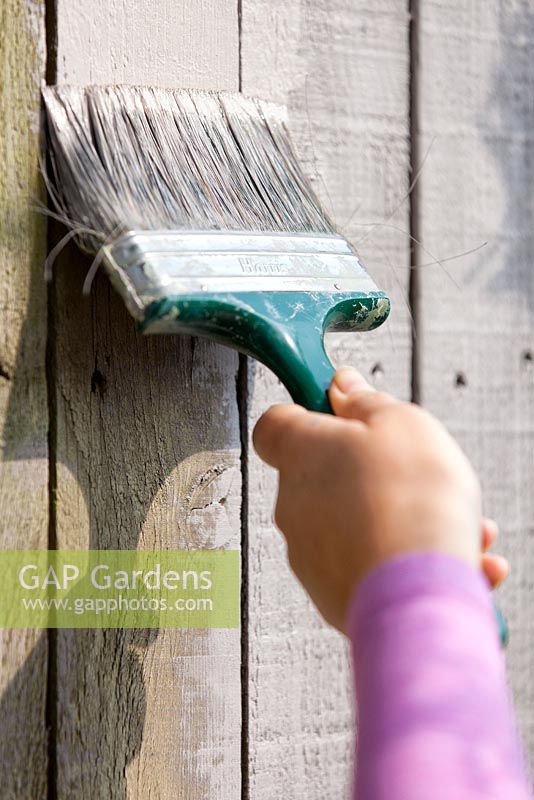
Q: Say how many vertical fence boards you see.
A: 4